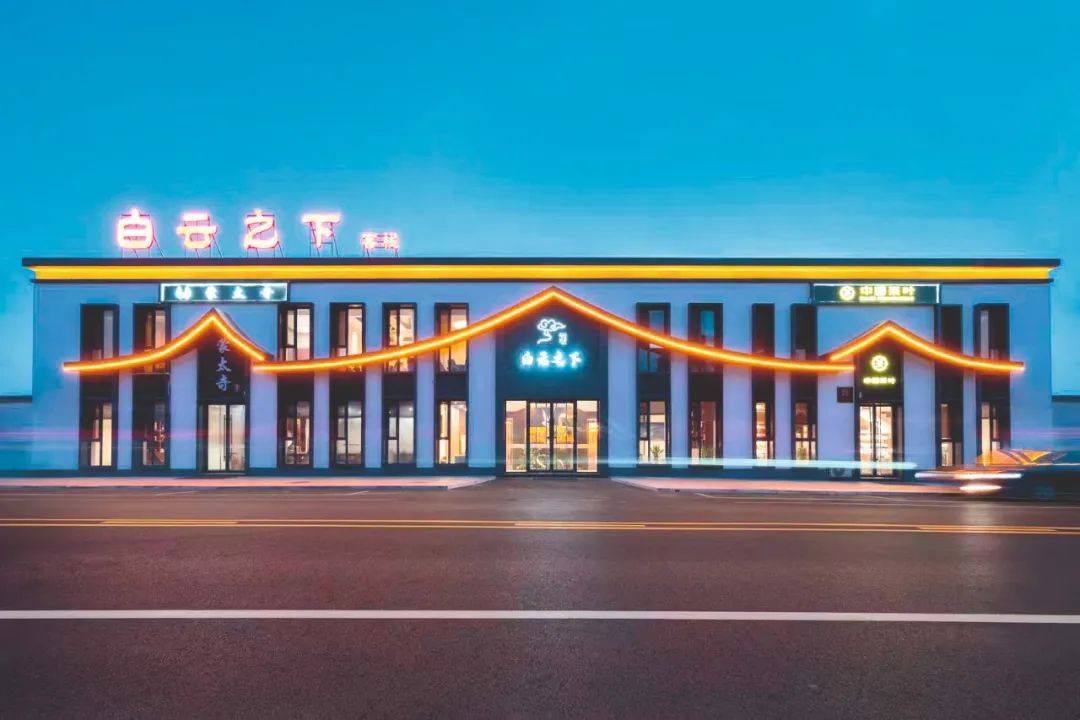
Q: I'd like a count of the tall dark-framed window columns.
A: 12